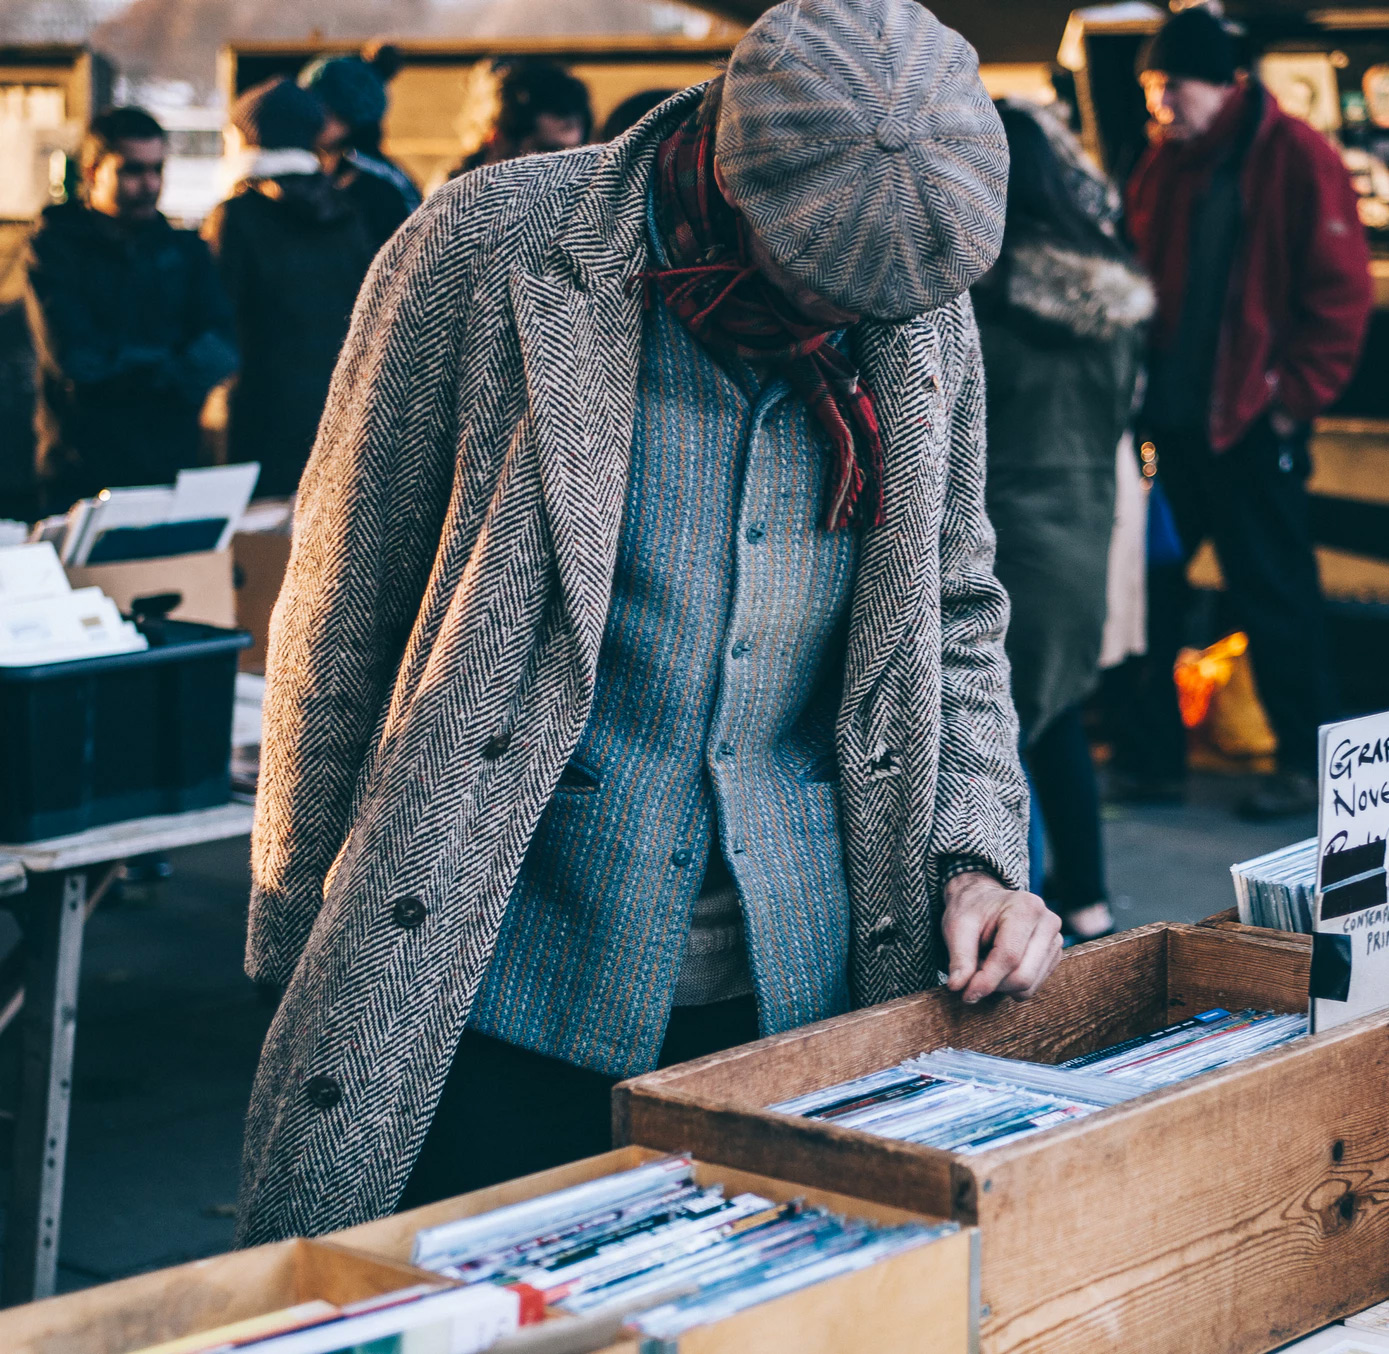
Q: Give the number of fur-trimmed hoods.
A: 1